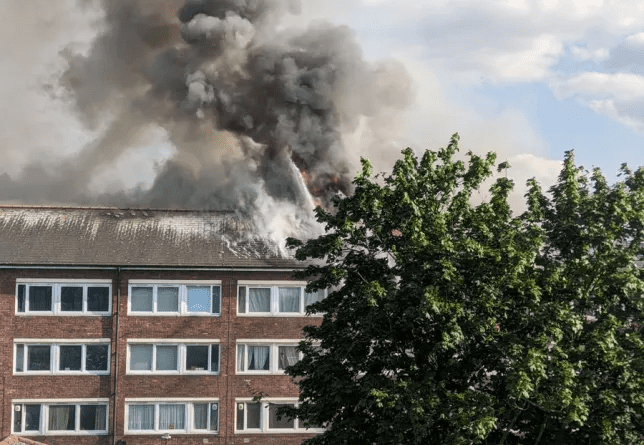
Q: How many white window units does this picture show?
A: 9